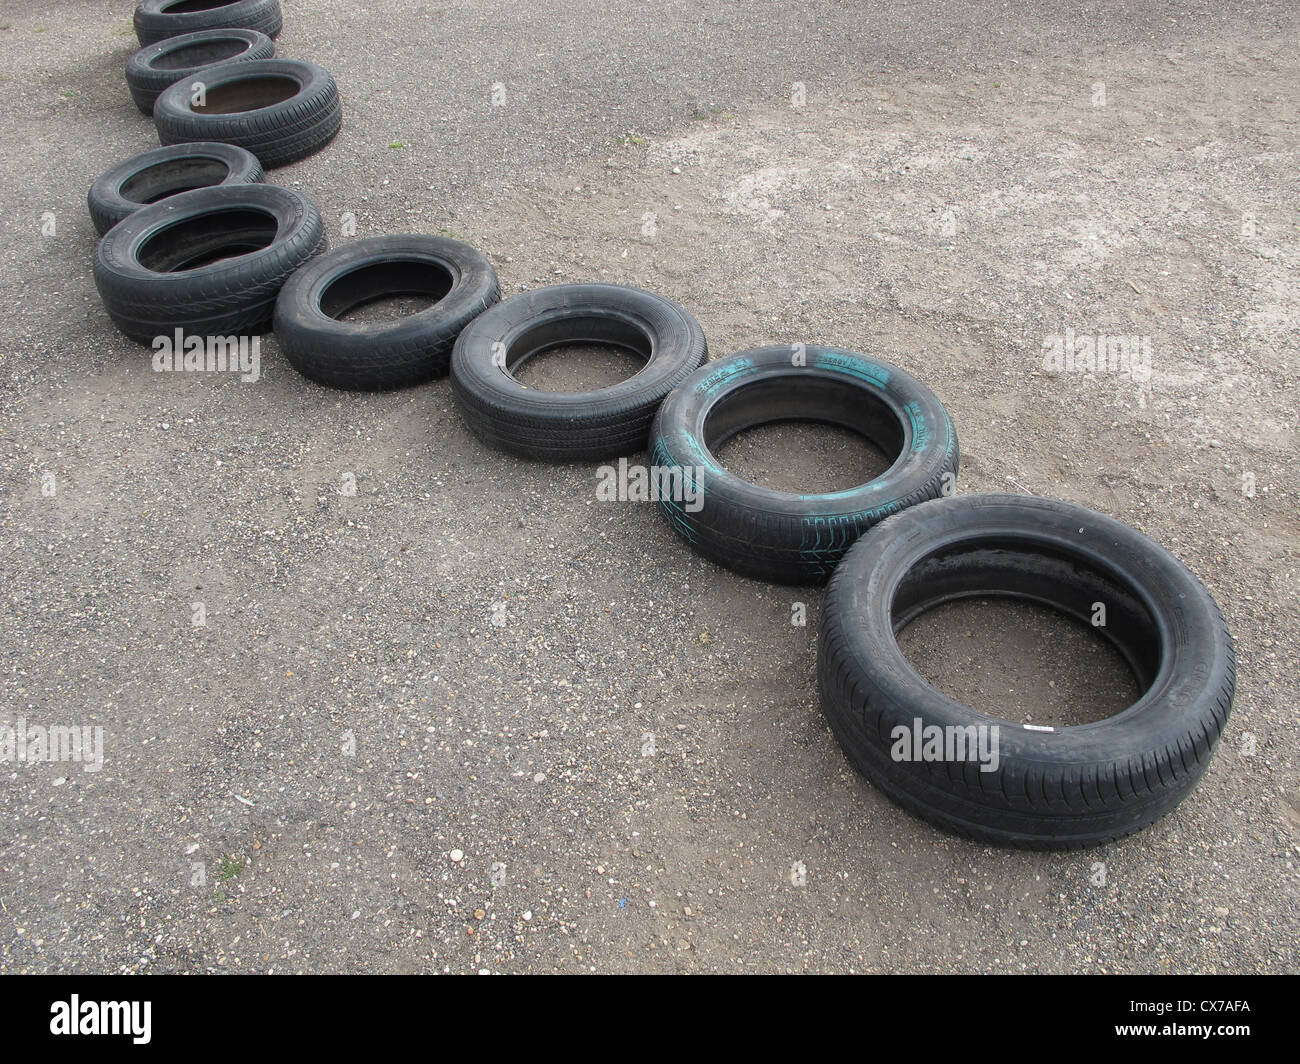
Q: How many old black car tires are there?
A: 9